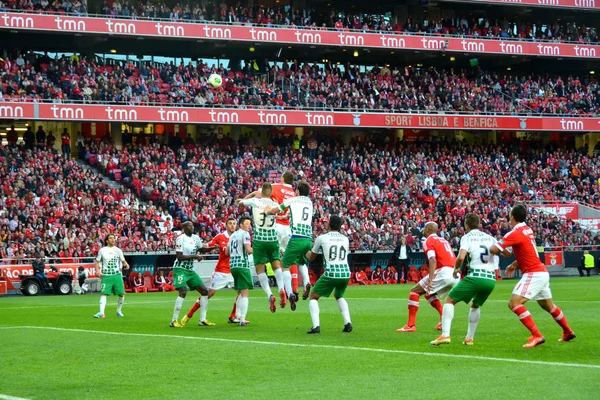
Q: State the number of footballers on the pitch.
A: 11